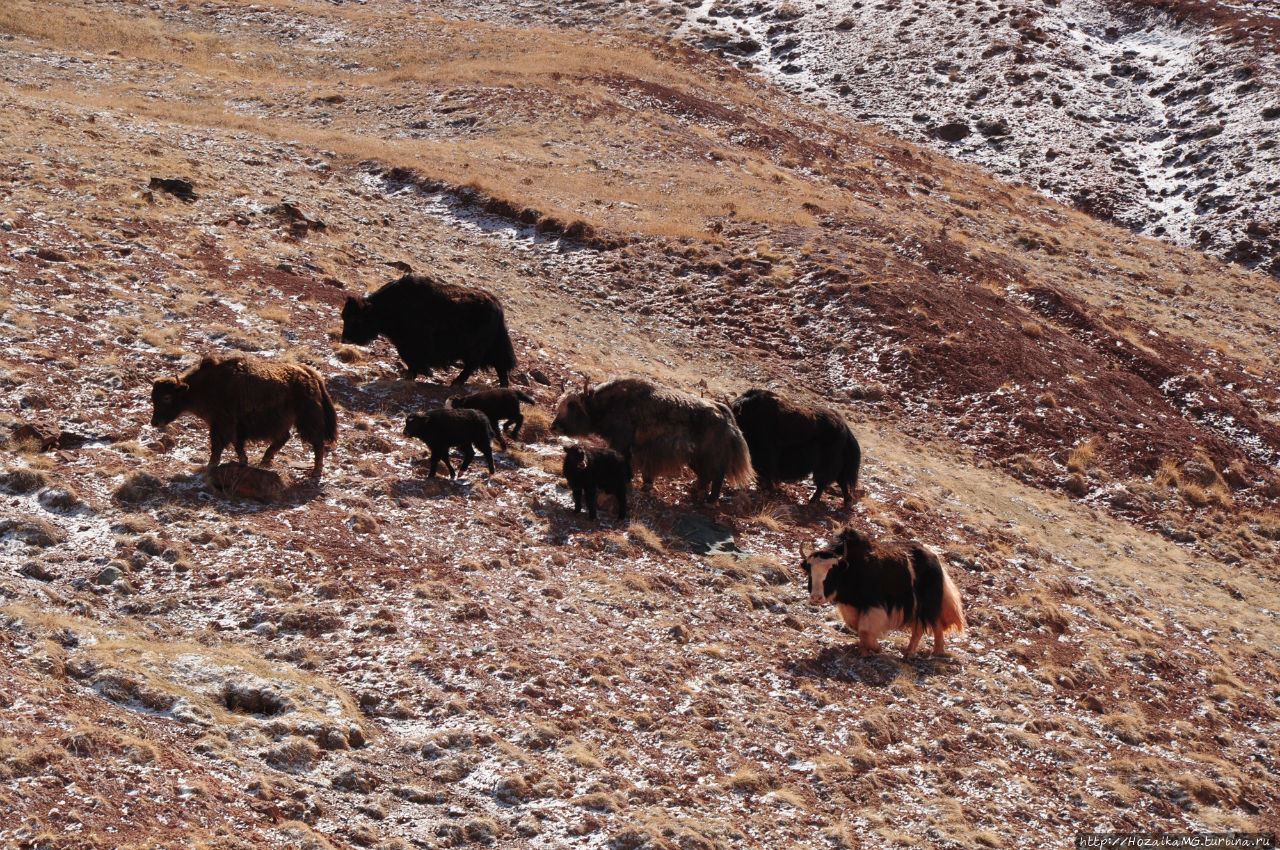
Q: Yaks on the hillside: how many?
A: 8